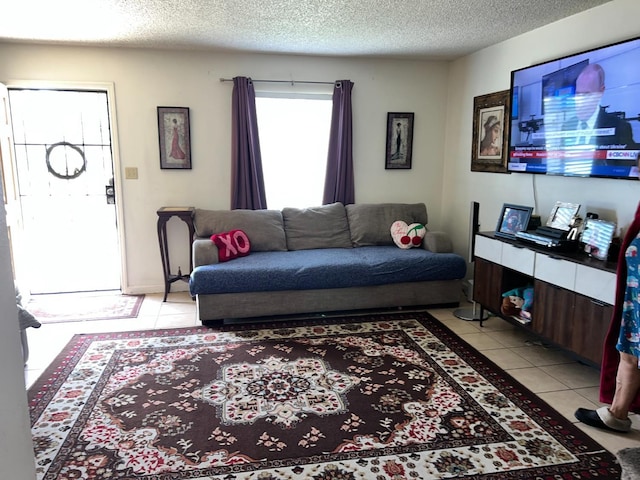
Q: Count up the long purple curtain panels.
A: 2